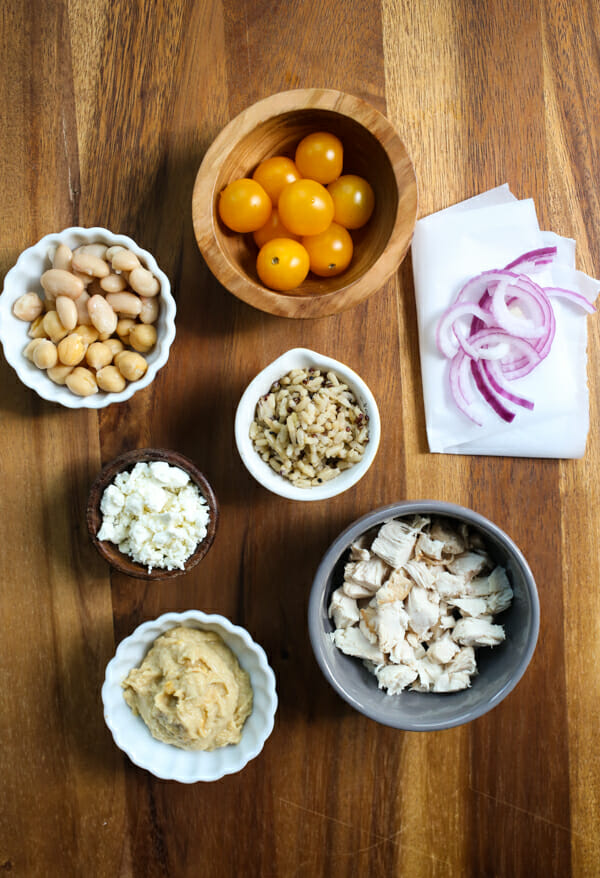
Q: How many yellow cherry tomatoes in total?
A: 8